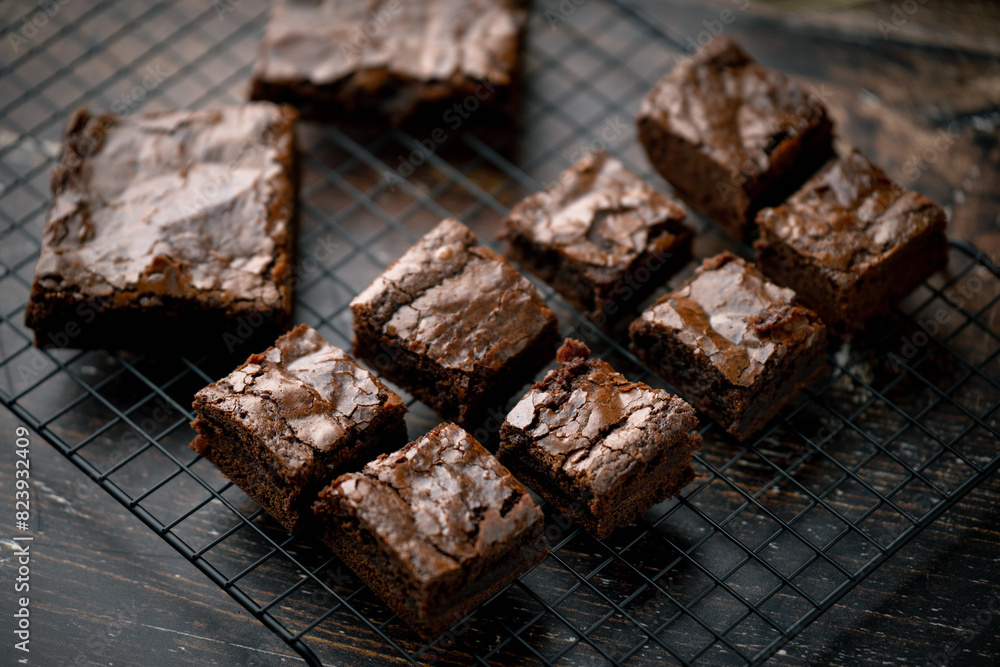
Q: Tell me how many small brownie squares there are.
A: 8